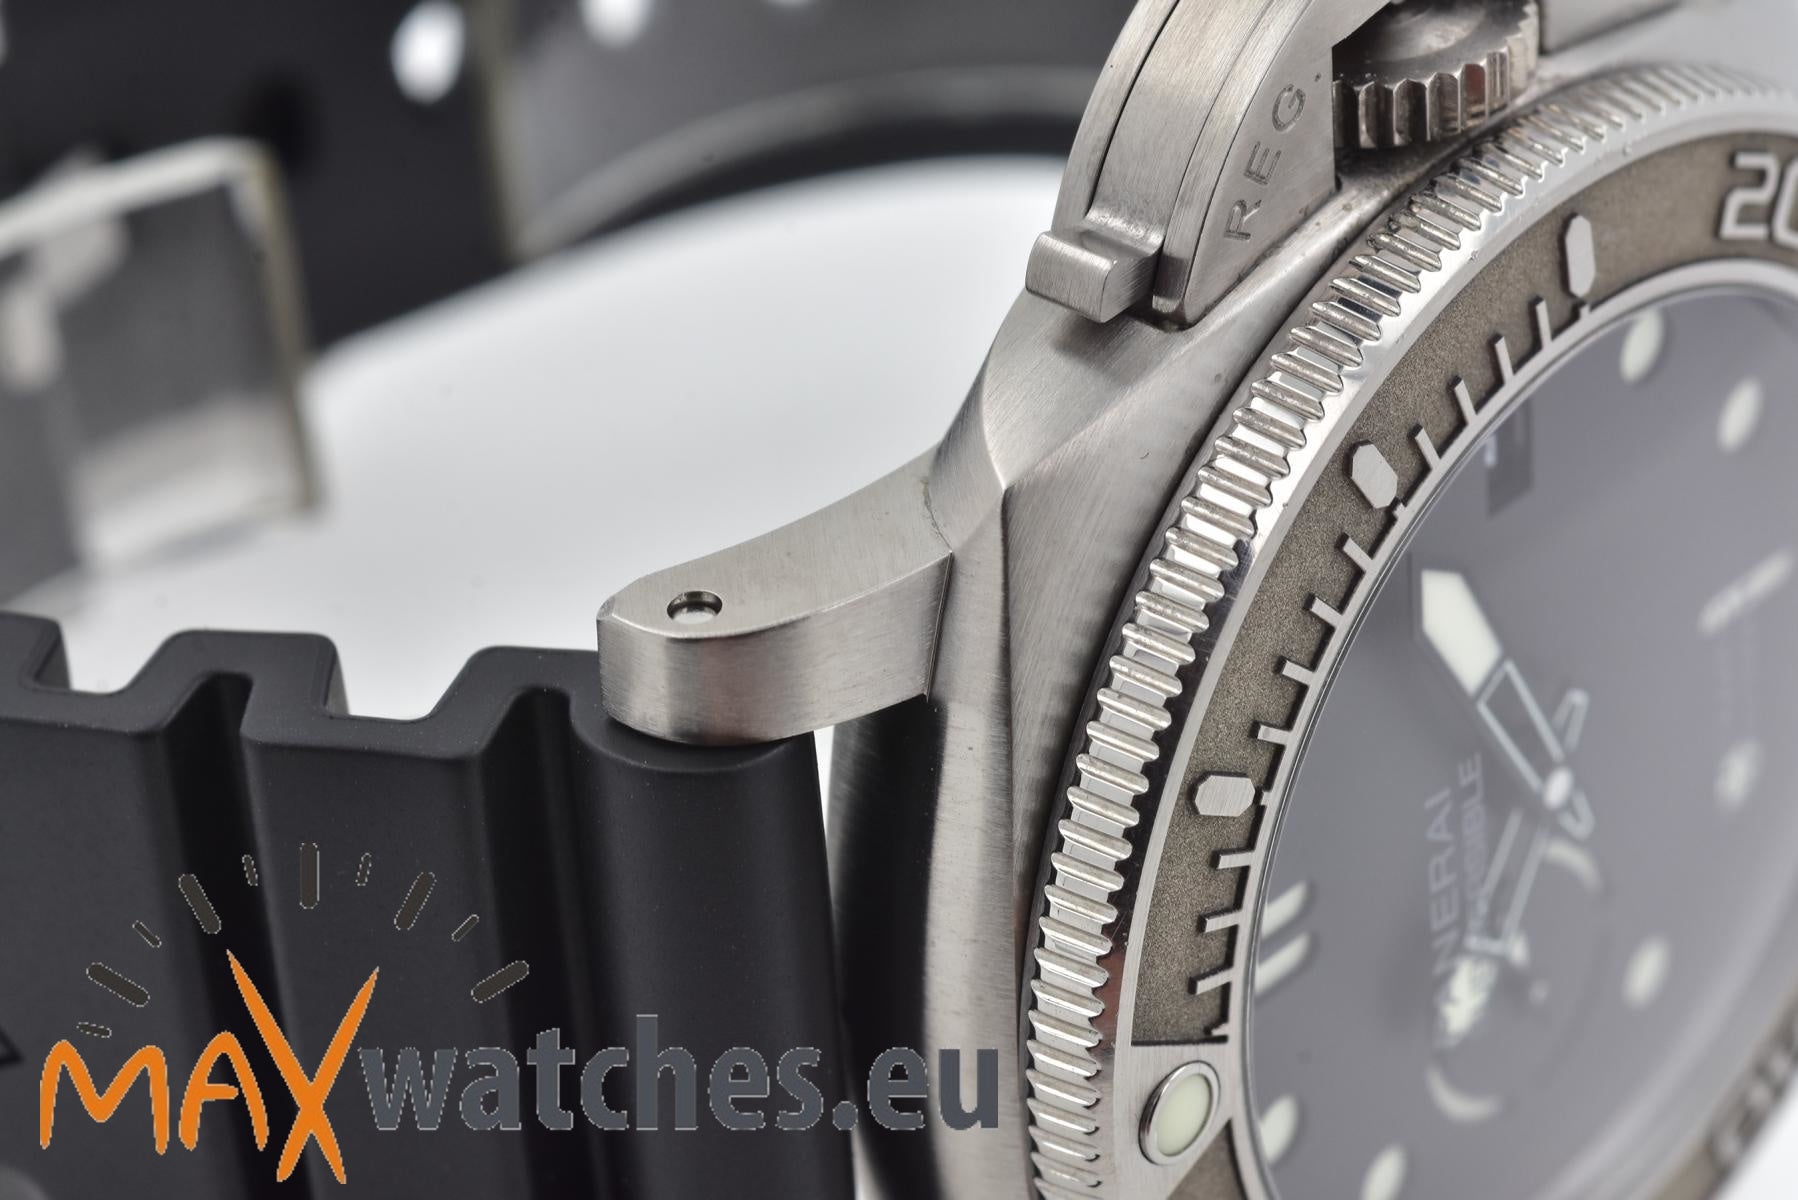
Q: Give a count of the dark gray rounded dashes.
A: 10